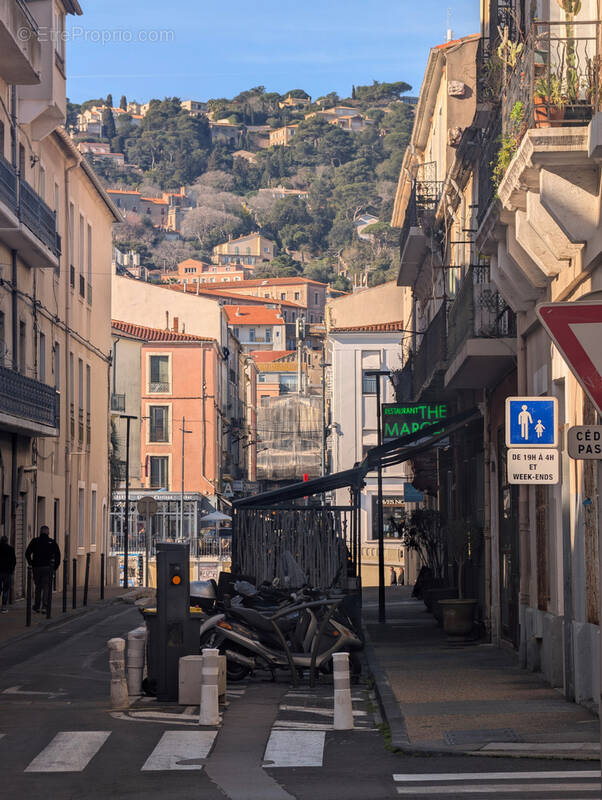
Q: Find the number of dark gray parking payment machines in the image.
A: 1